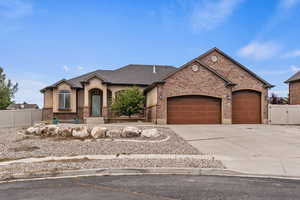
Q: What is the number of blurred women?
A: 0